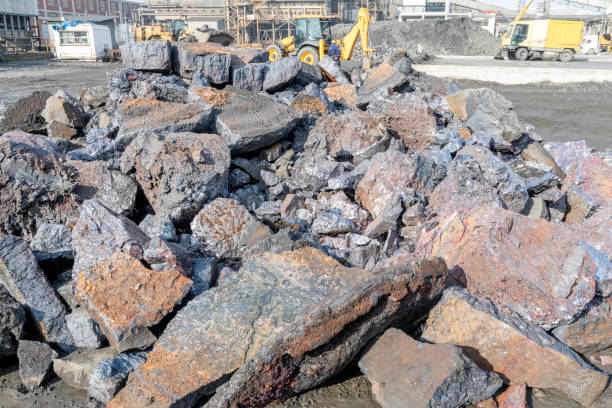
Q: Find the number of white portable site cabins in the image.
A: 1